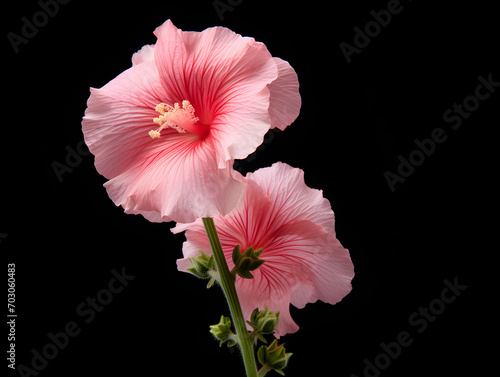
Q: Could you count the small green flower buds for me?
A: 5